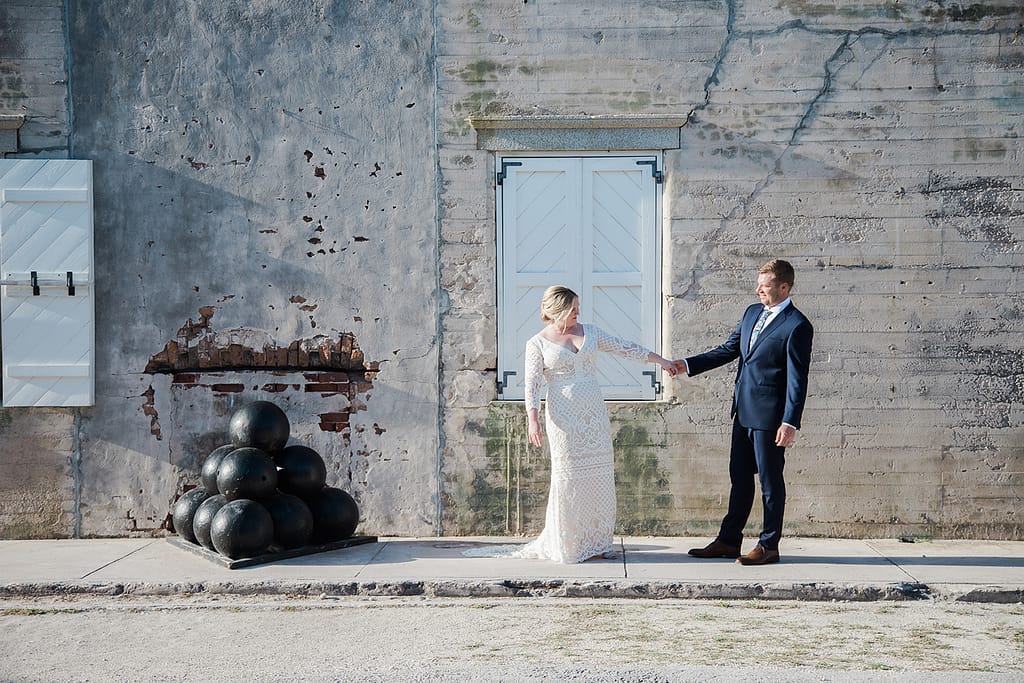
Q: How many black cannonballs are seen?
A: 9